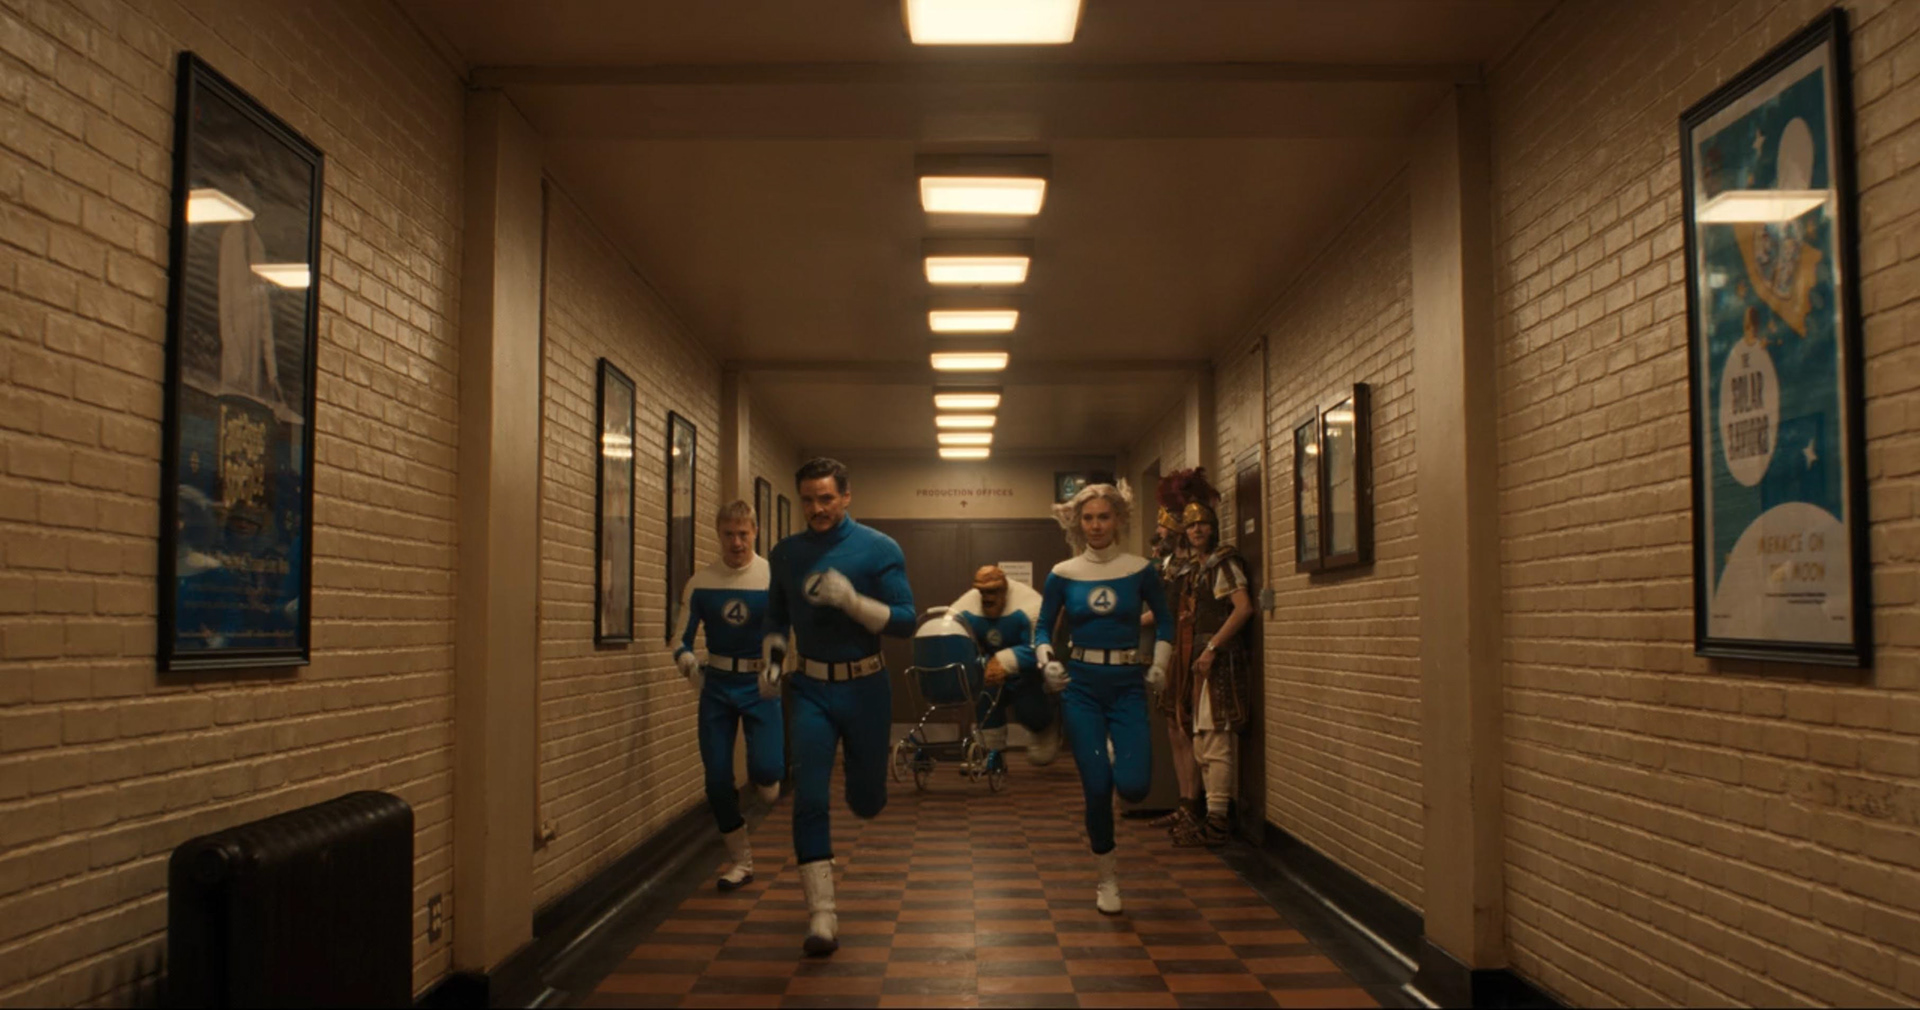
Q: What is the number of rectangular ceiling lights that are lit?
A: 9